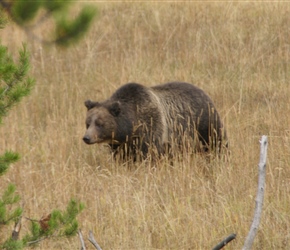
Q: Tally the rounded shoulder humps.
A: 1